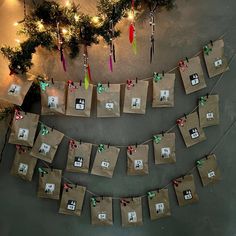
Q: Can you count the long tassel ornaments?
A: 5